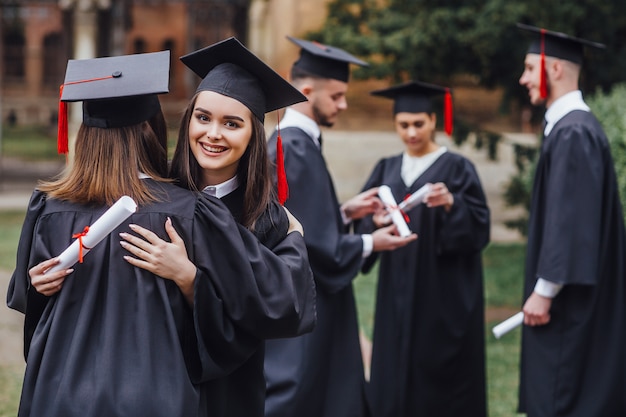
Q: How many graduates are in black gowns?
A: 5